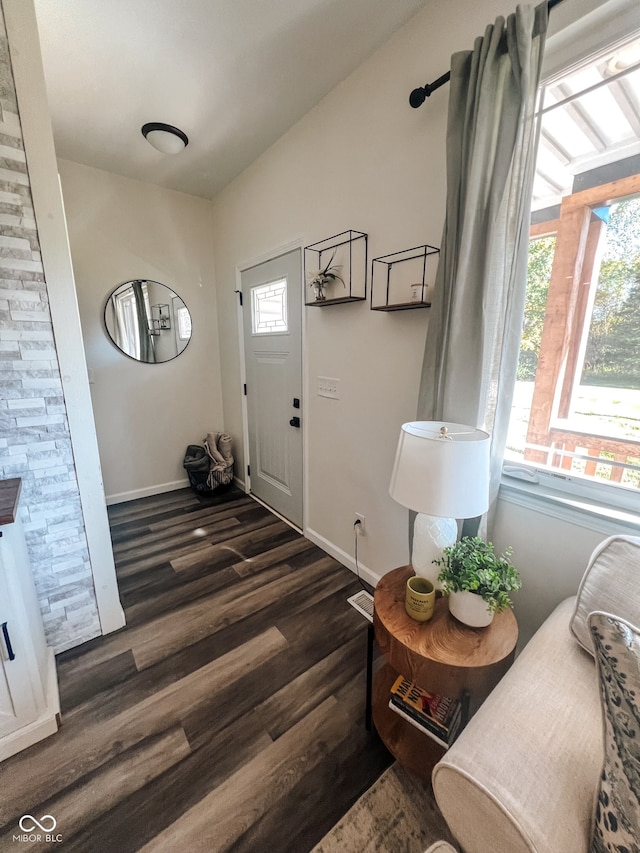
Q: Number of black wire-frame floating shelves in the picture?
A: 2